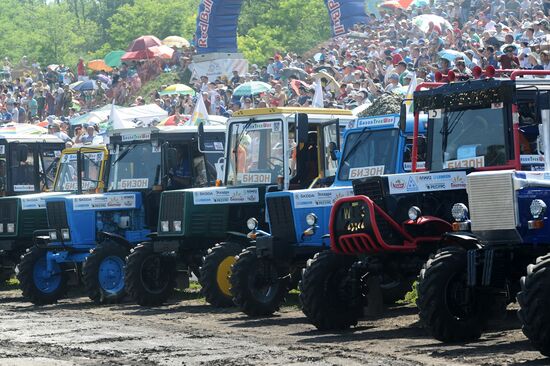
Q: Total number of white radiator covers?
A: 1